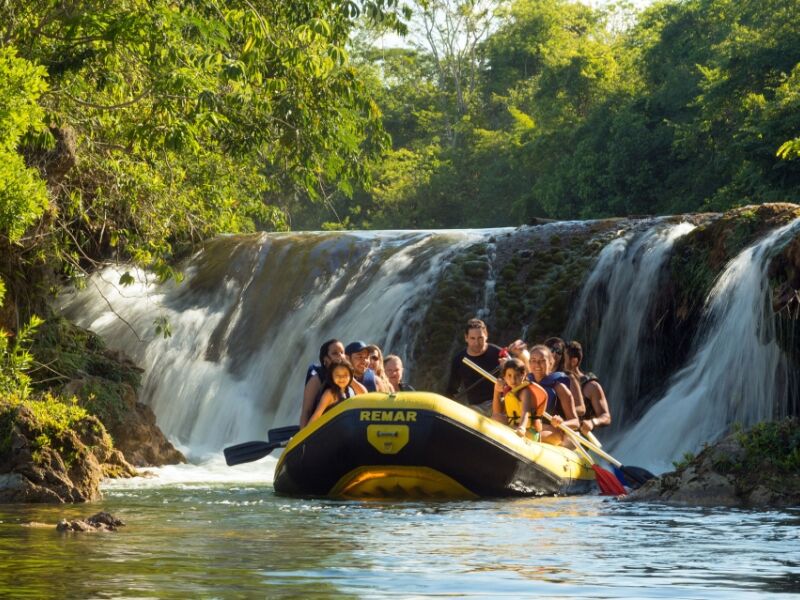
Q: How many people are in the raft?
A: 11